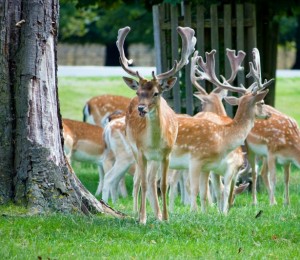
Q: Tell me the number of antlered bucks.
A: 3